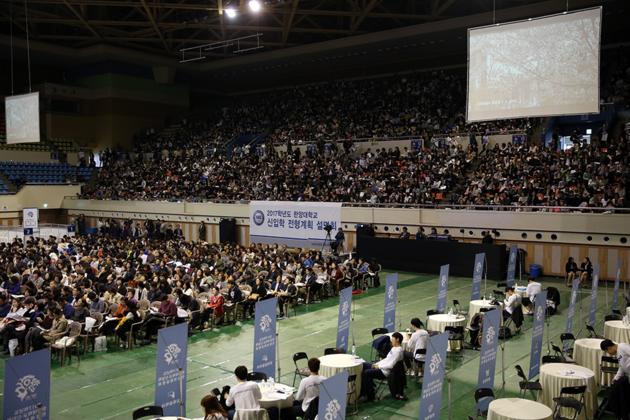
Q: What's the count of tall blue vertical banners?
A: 15